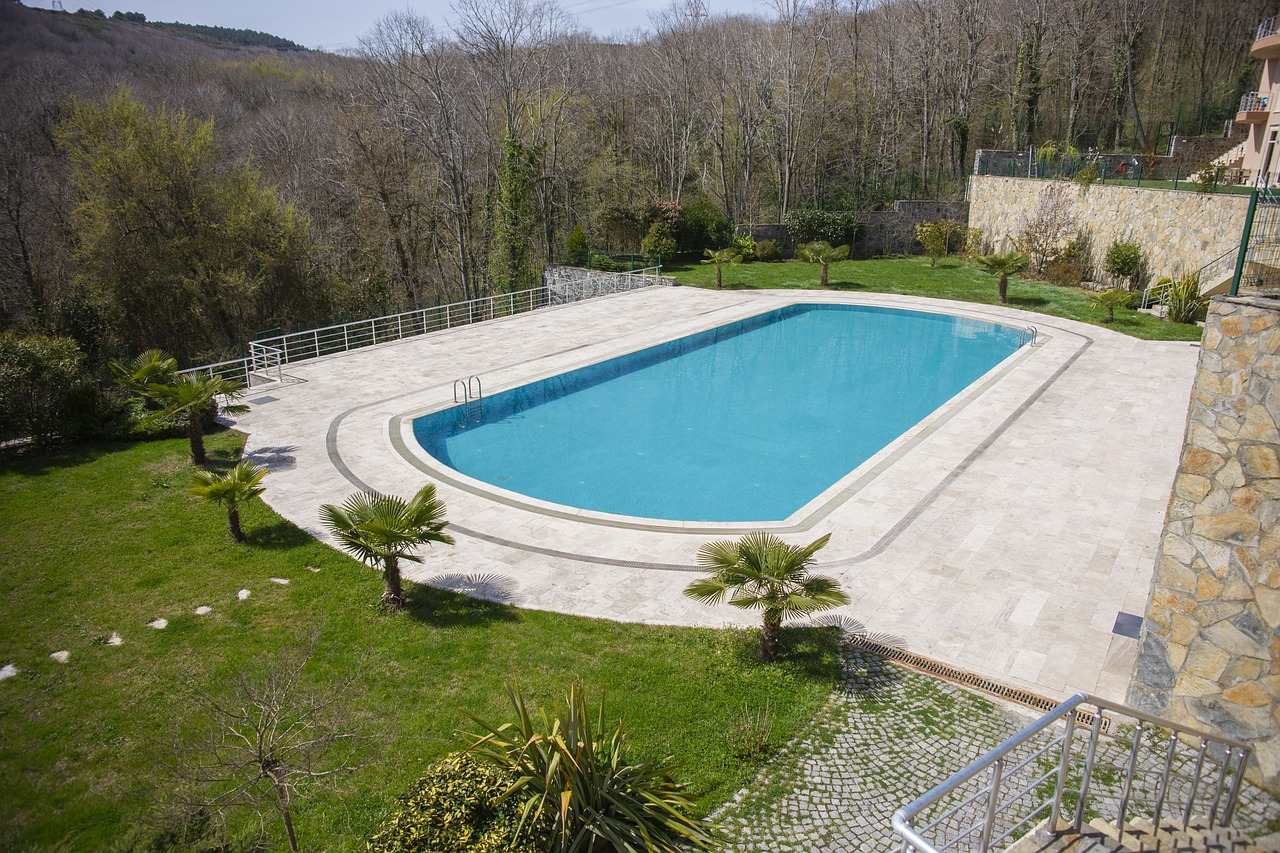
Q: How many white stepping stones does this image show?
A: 8